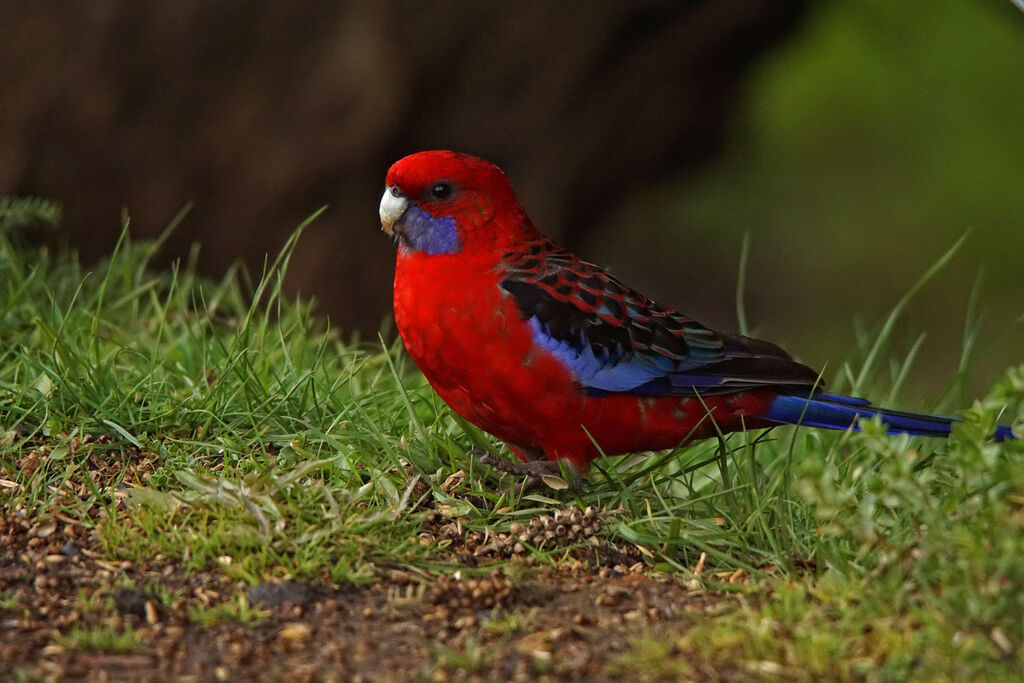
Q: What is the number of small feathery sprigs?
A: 1